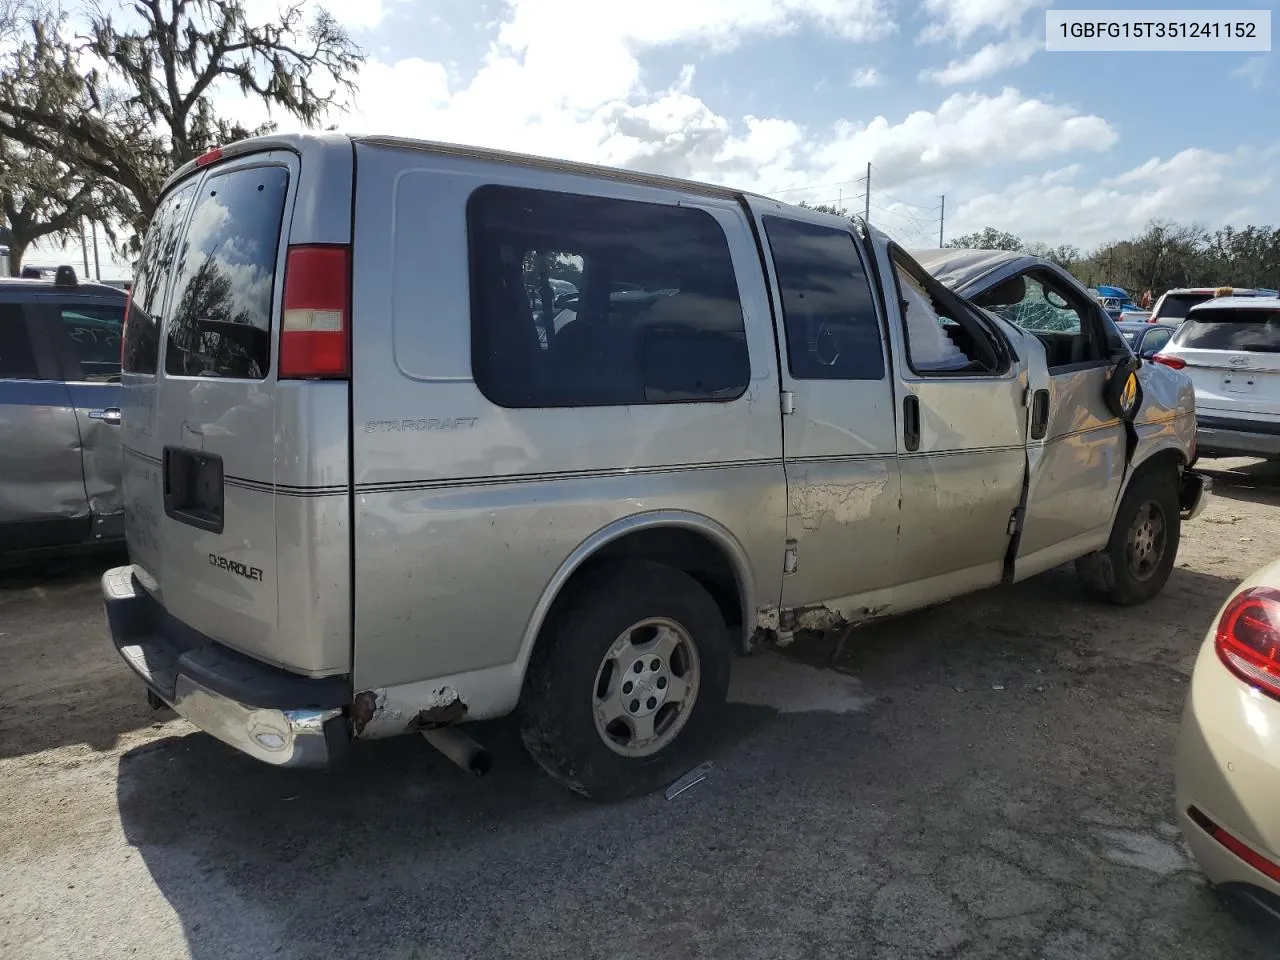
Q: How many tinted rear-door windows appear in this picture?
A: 2